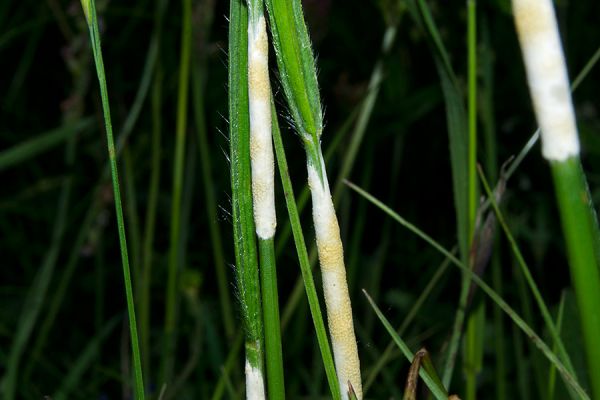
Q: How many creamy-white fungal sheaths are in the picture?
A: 4